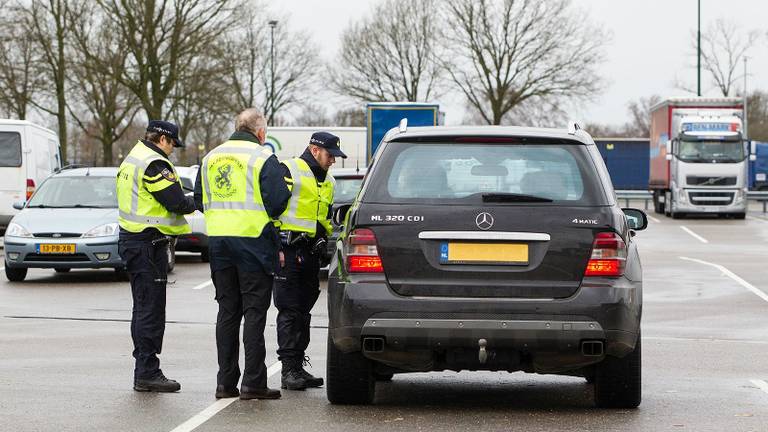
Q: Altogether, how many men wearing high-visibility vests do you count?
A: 3